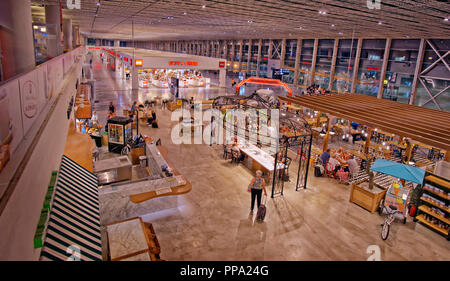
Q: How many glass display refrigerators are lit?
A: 1